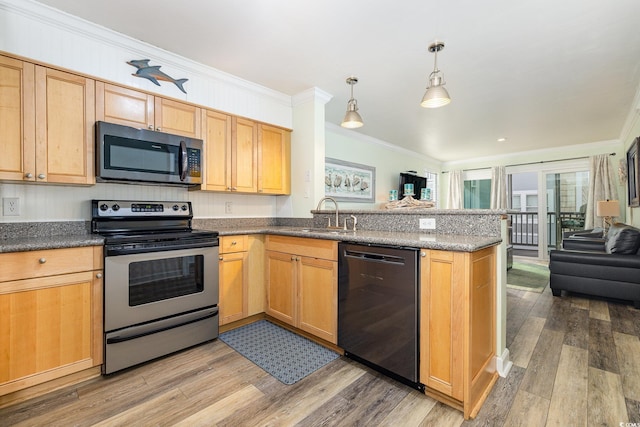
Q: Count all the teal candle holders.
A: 3